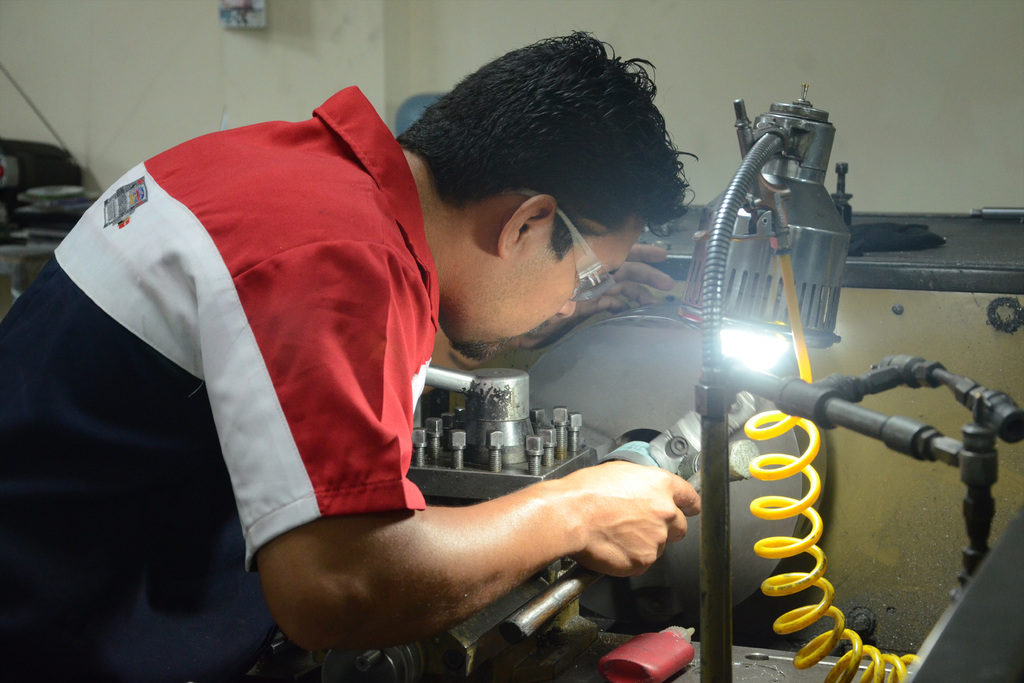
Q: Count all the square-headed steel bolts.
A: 11